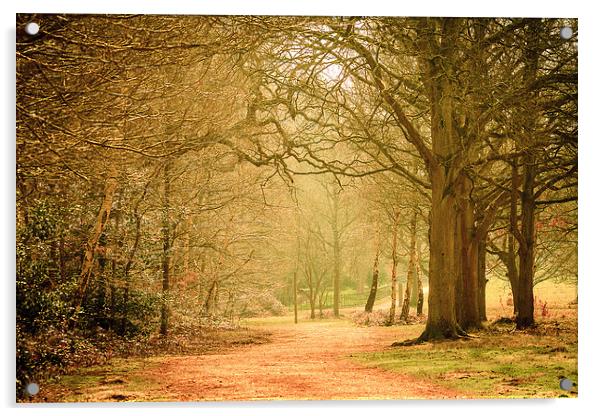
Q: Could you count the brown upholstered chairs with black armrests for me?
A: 0